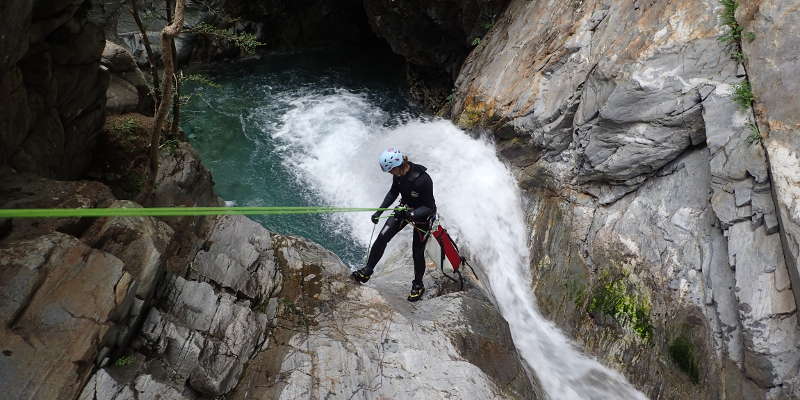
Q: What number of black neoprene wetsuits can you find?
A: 1